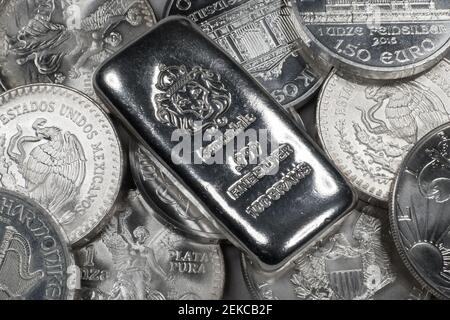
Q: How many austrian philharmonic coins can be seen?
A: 3